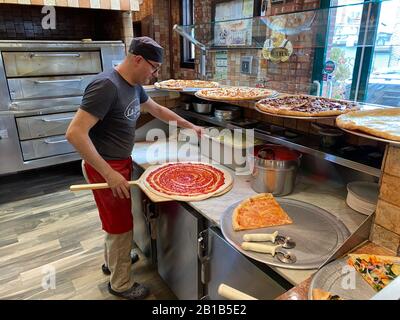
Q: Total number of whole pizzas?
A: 5